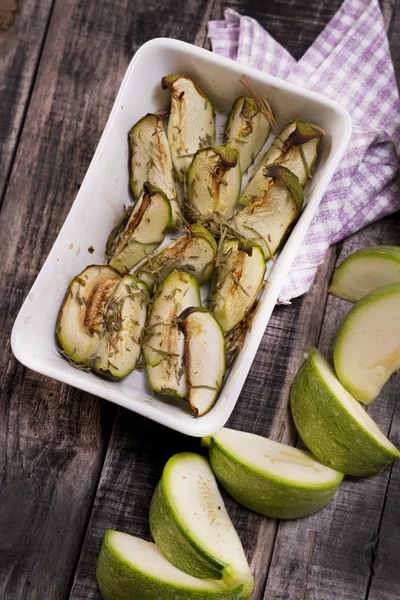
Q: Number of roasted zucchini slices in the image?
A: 13